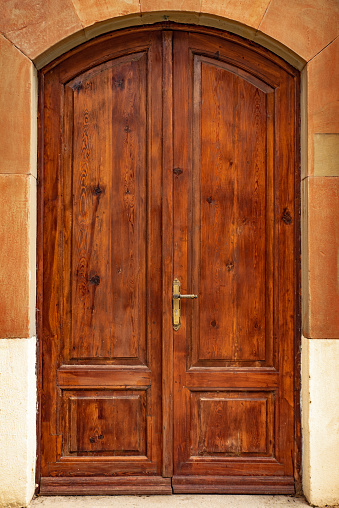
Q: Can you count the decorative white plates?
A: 0